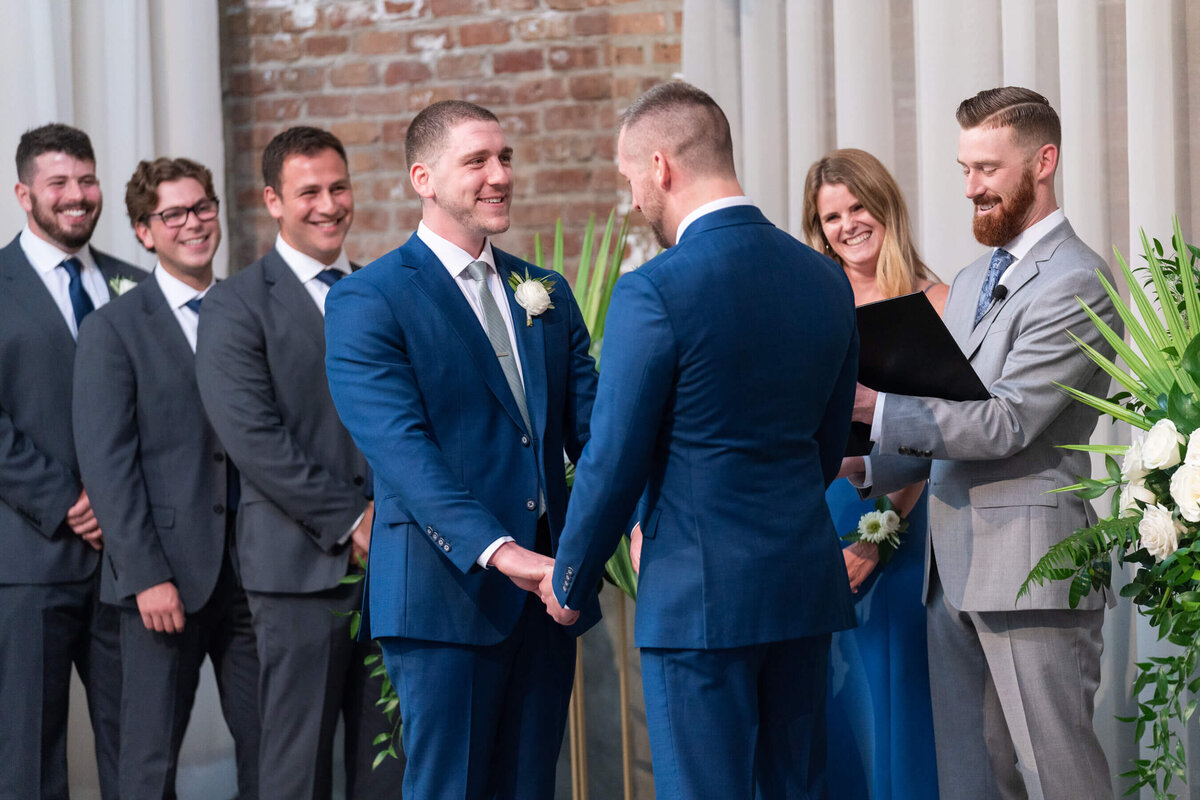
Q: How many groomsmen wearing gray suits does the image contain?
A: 3